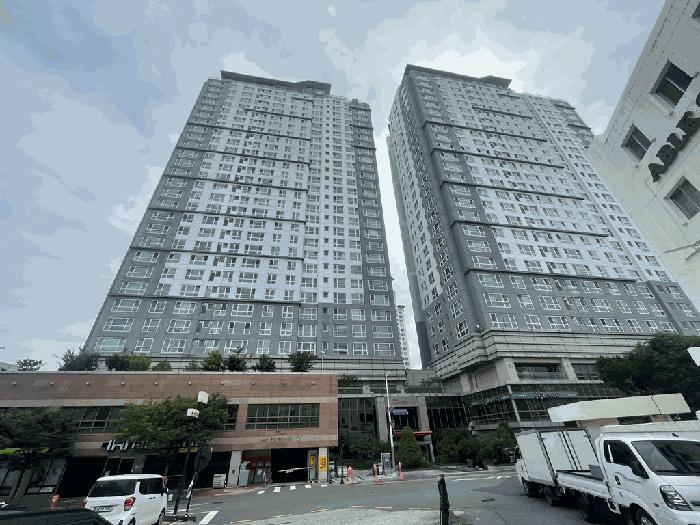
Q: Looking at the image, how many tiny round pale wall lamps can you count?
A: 10